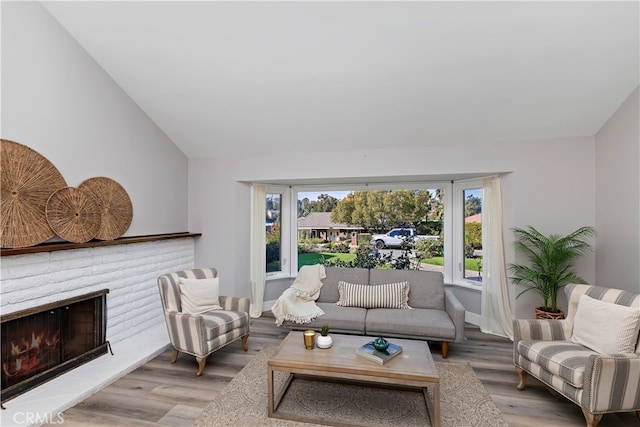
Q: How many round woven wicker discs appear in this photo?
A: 3